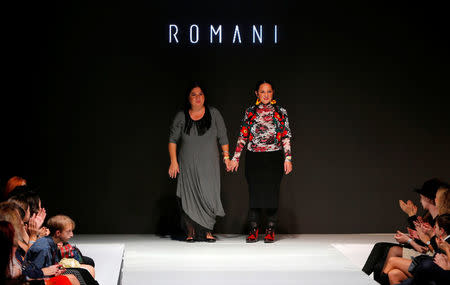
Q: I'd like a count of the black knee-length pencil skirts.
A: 1